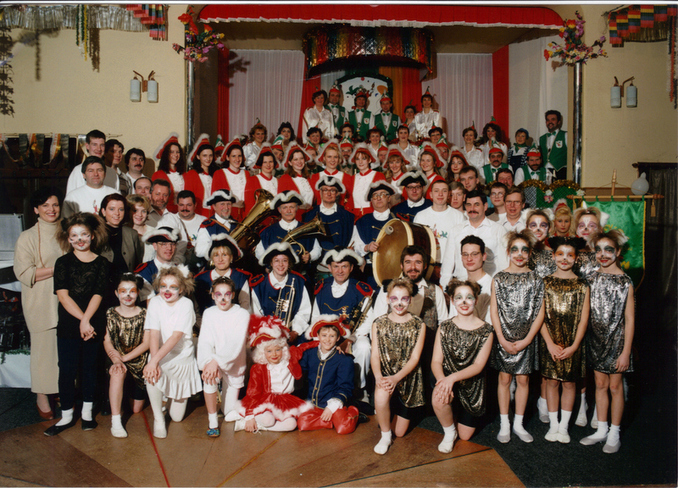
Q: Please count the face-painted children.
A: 11